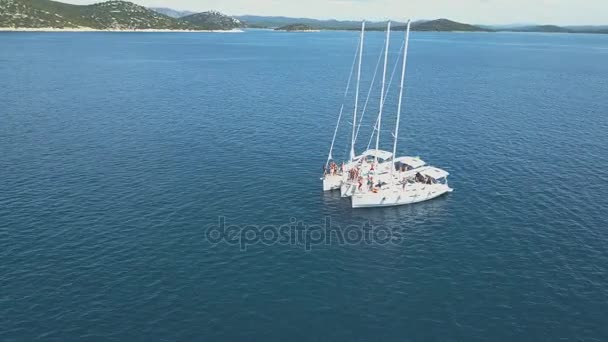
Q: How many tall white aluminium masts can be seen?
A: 3